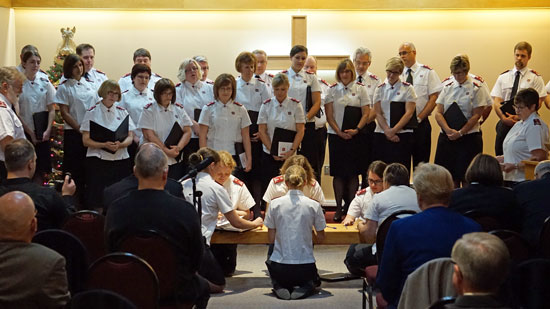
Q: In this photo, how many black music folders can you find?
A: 12